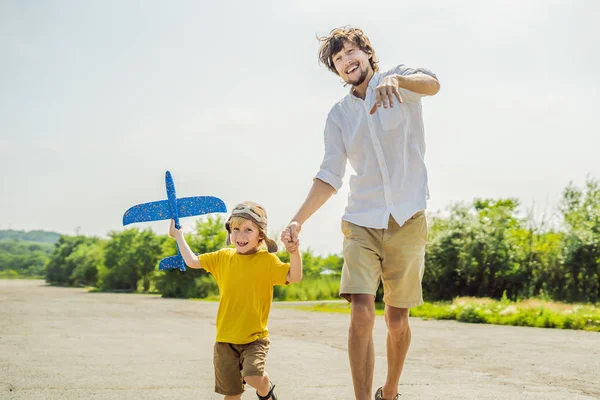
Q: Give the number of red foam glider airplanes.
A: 0